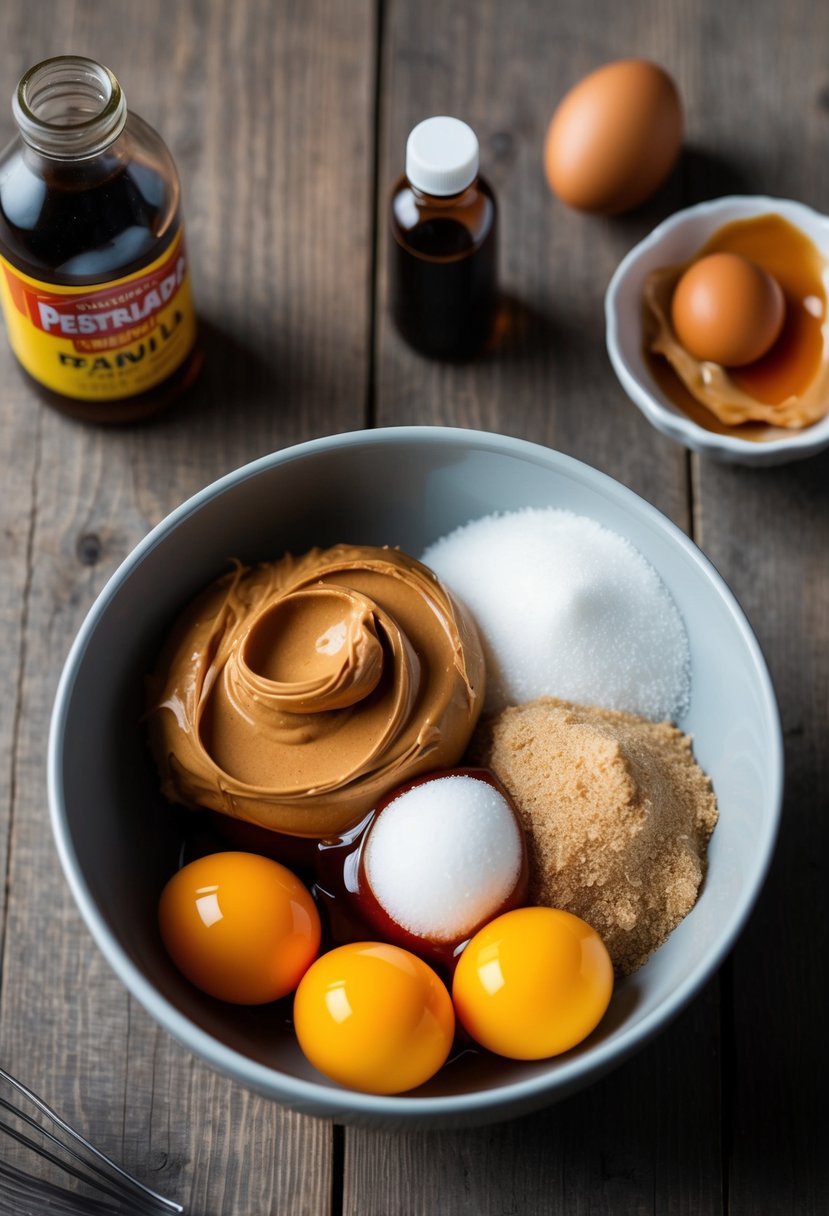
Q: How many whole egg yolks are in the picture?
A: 3